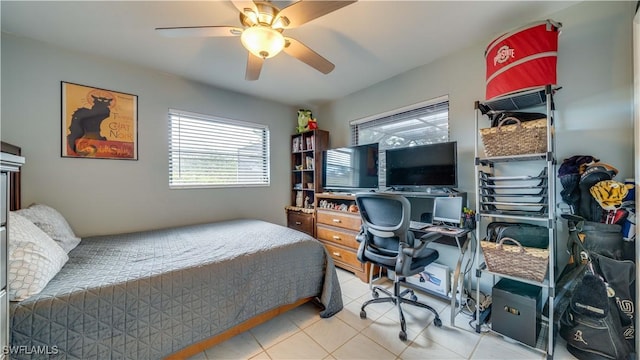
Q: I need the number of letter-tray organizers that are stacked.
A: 5